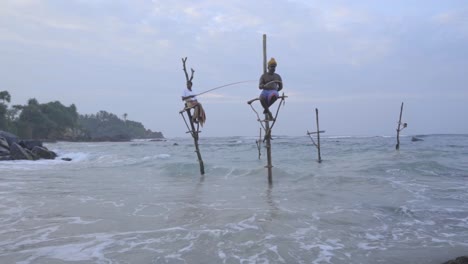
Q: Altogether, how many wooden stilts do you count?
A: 5